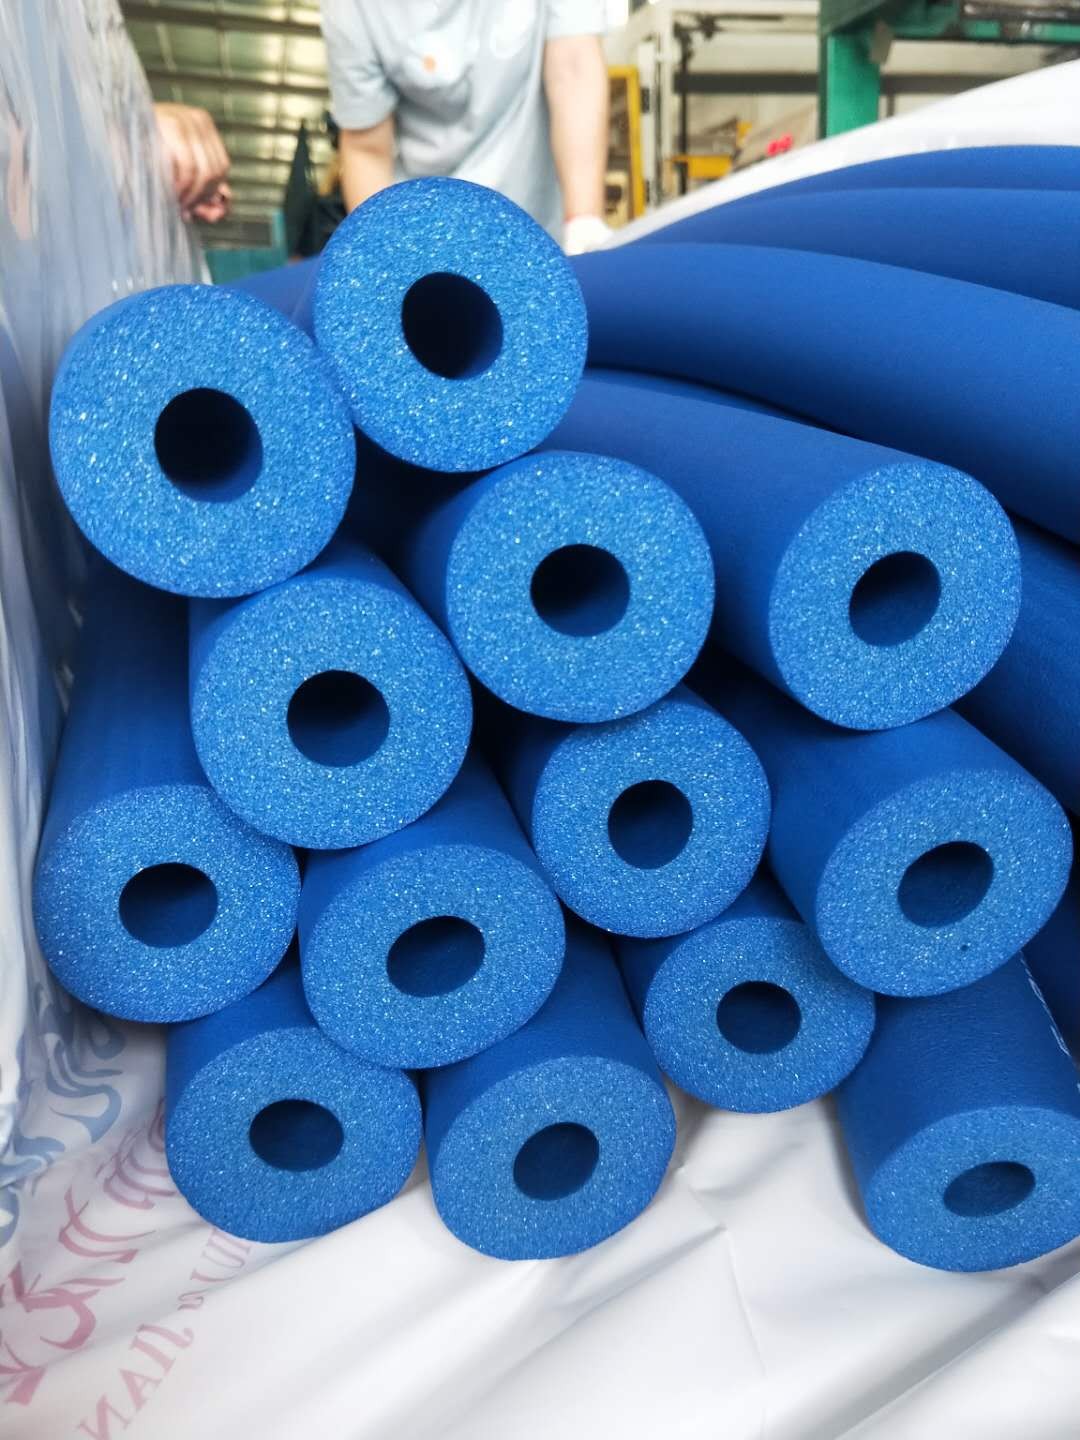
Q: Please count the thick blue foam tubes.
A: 13